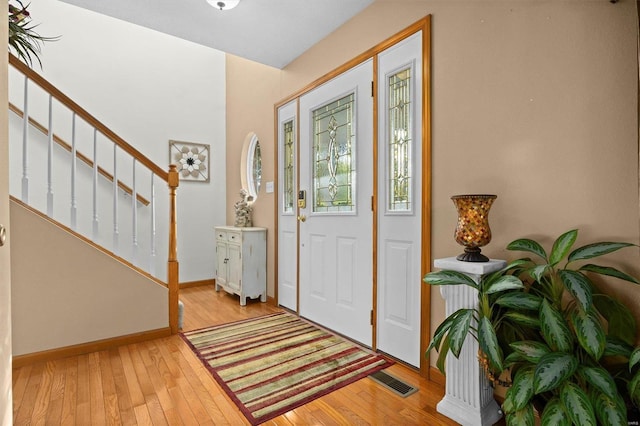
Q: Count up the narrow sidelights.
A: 2